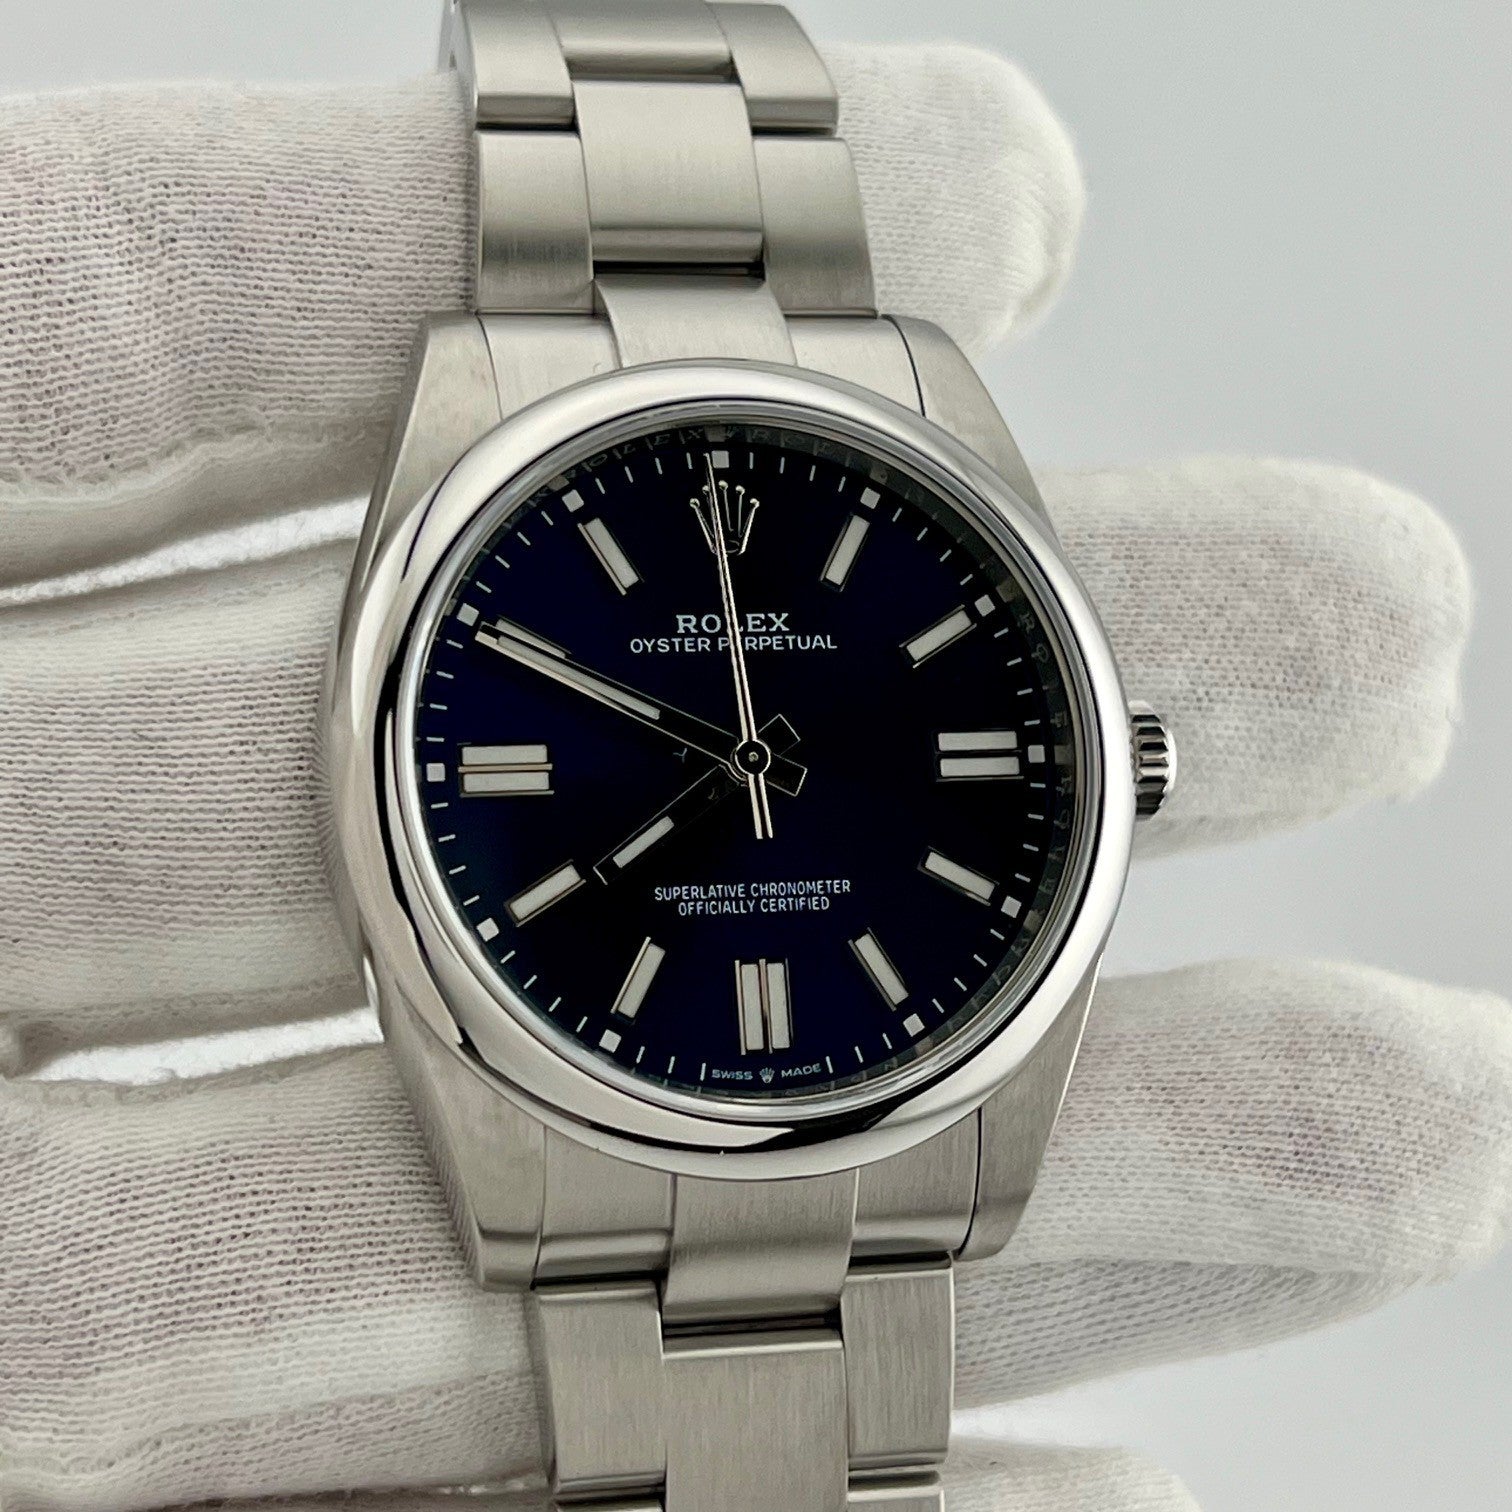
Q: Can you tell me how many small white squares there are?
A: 11